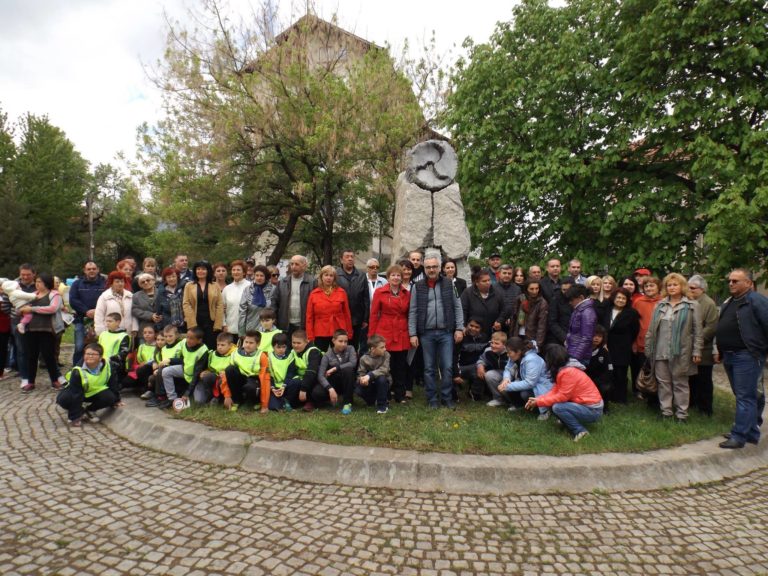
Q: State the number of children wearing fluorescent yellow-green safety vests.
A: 11